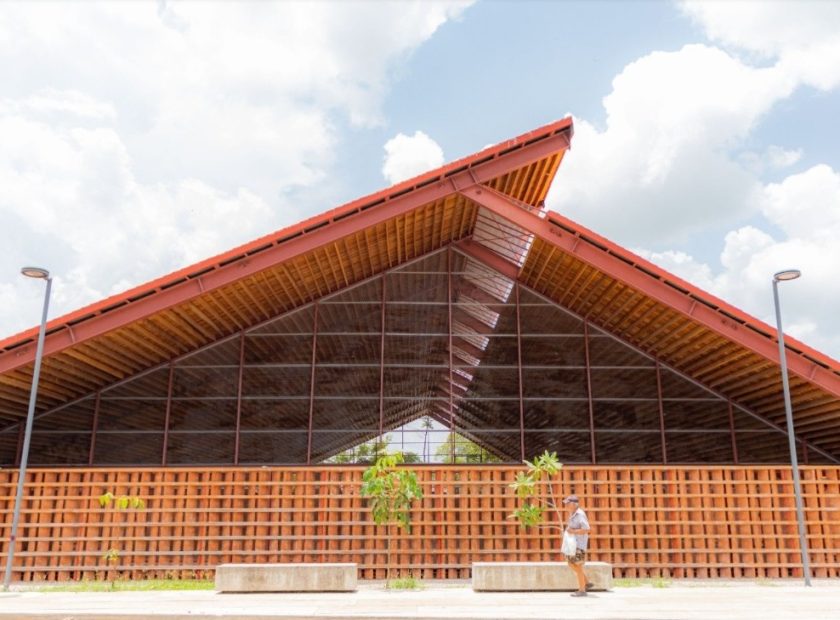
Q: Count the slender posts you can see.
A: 2